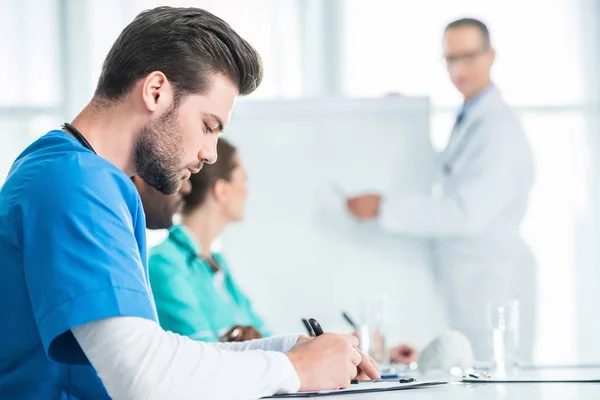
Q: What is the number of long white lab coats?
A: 1